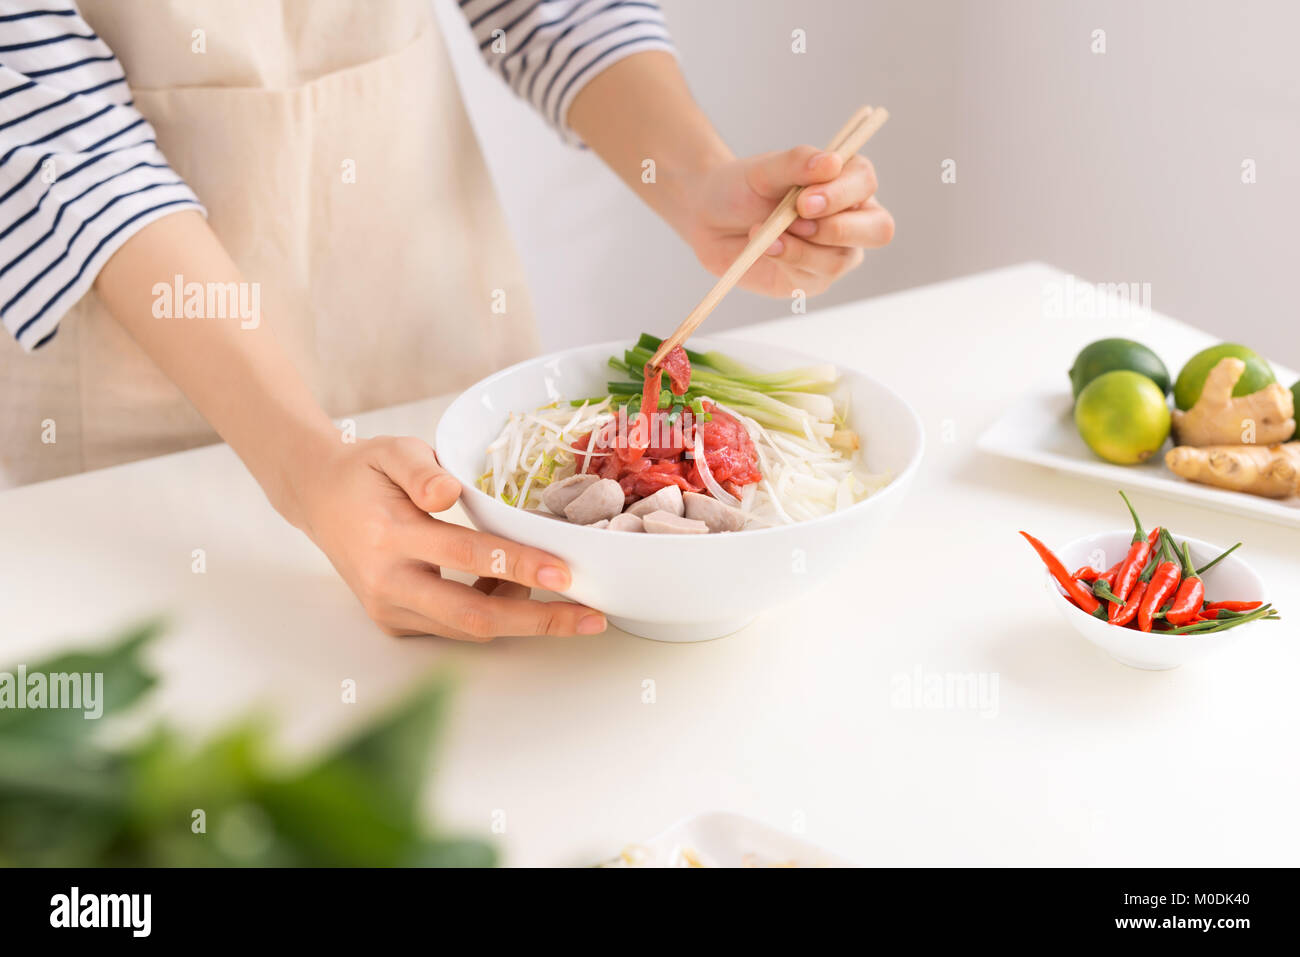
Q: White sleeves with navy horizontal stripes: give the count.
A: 2